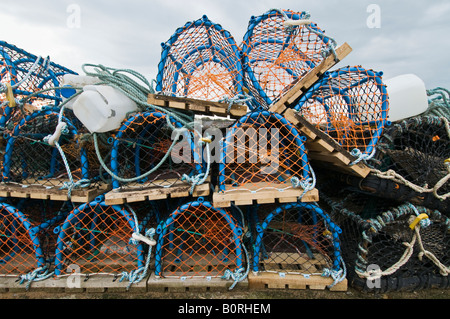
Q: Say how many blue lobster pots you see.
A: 11